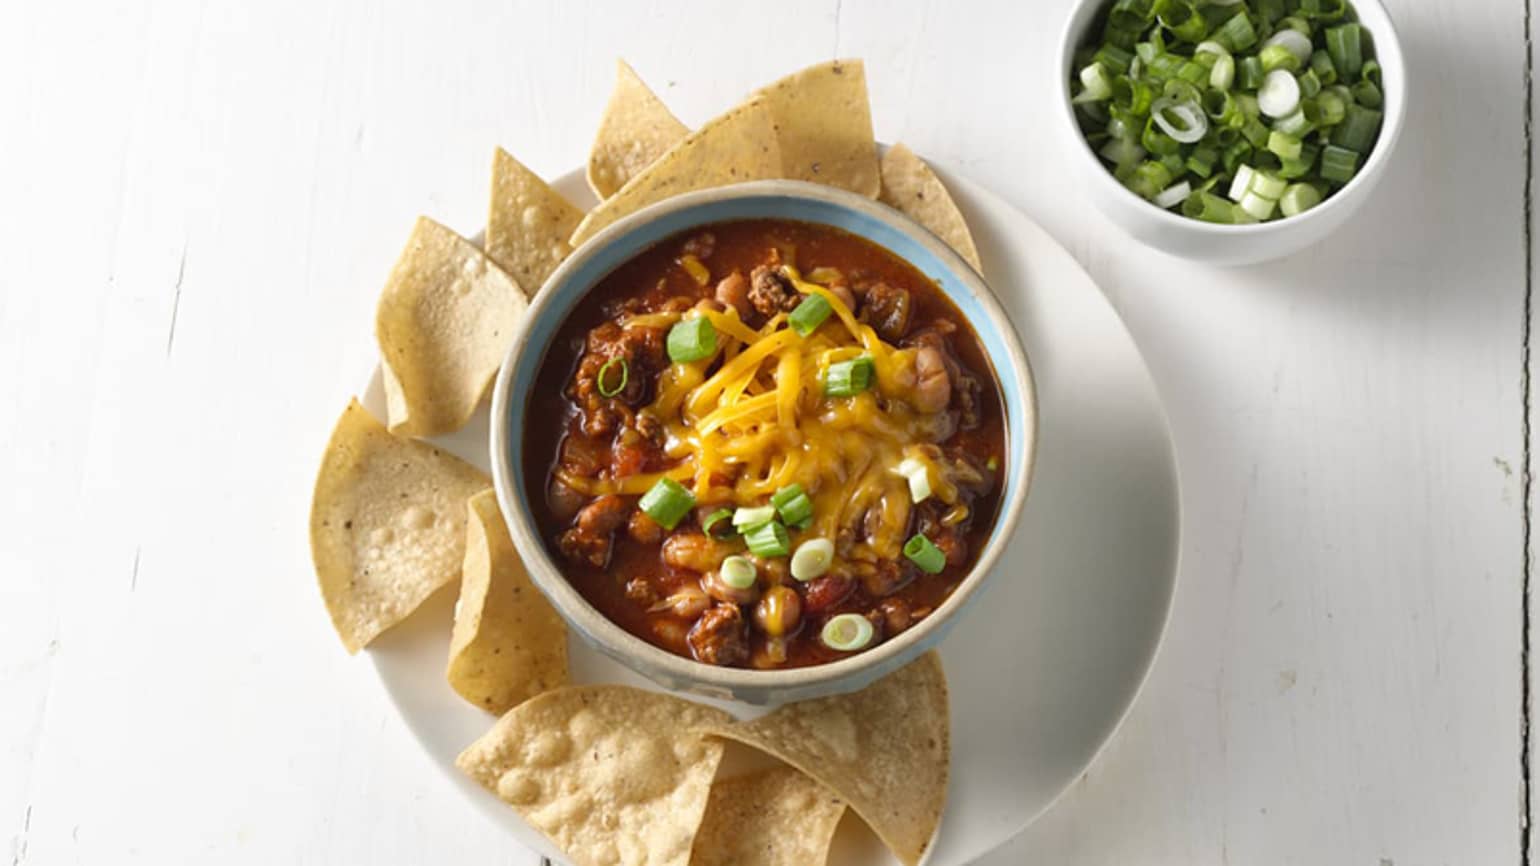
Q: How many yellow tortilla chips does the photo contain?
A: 11